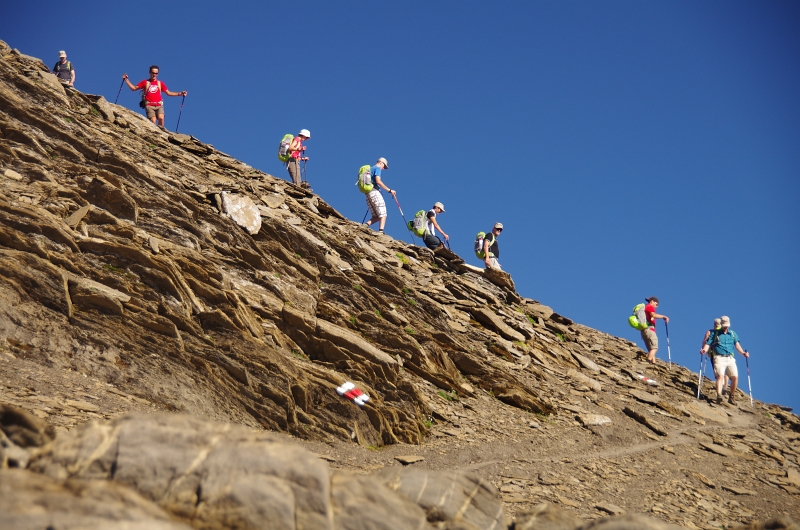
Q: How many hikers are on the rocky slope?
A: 9